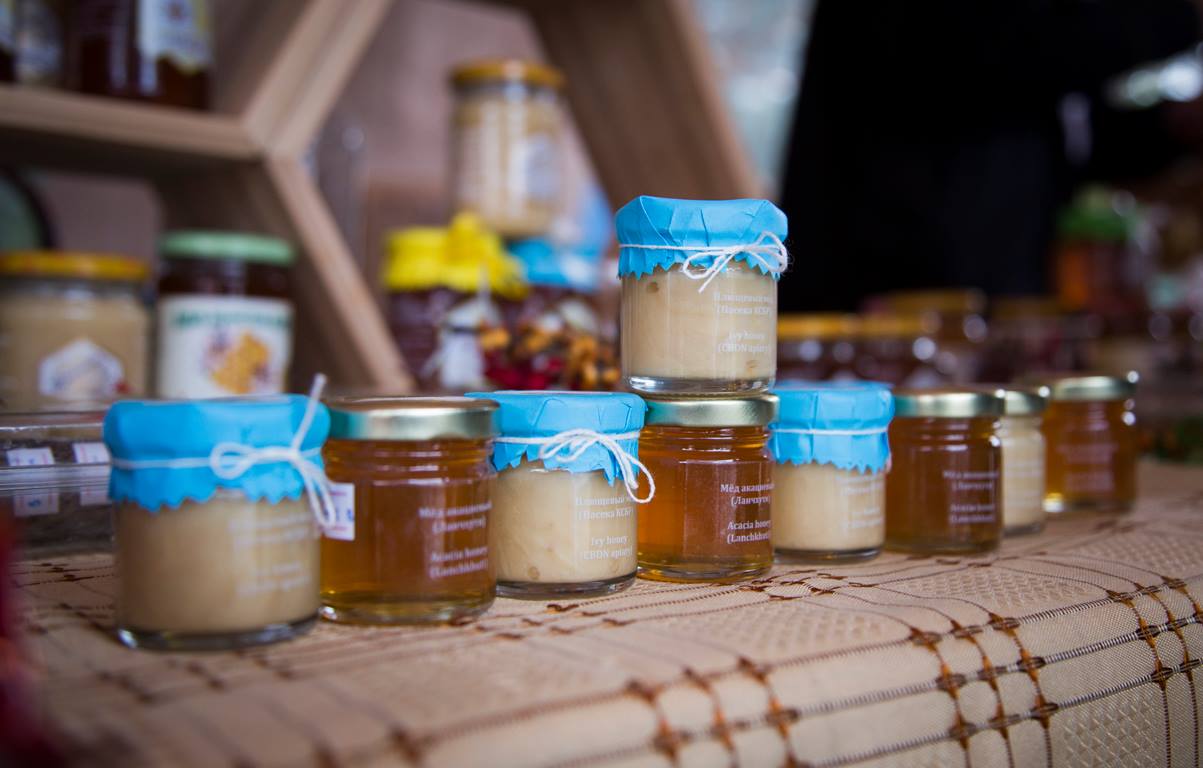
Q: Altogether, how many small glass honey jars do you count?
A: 9